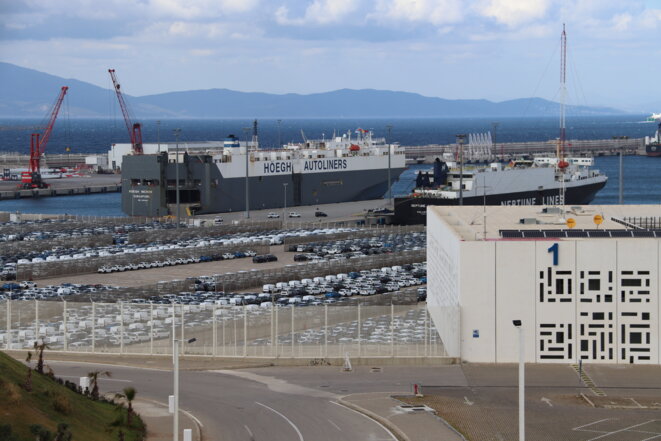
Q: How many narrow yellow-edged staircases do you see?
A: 1